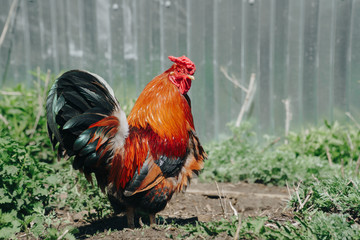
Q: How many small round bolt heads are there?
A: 3